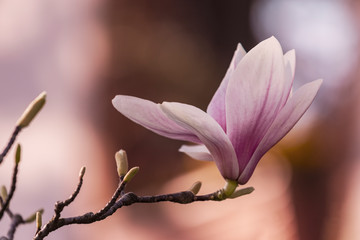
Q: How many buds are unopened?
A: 10